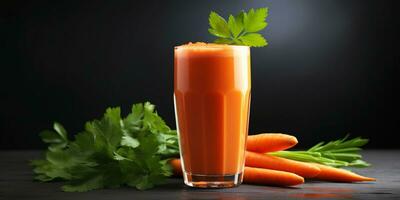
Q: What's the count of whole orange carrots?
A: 4